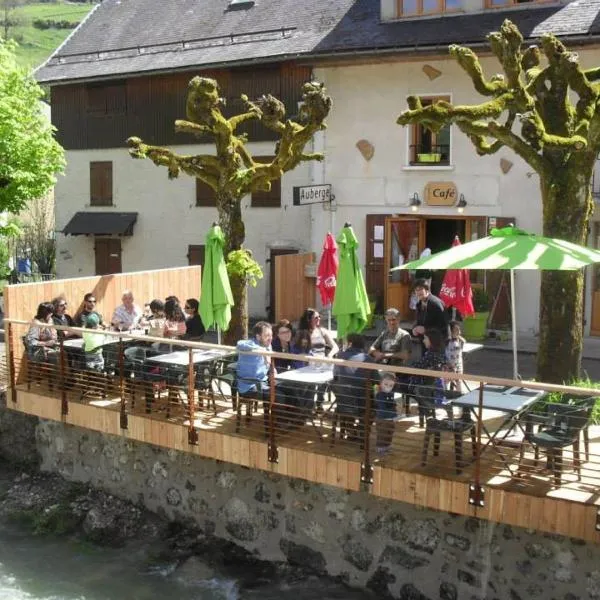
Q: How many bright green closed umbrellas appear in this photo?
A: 2